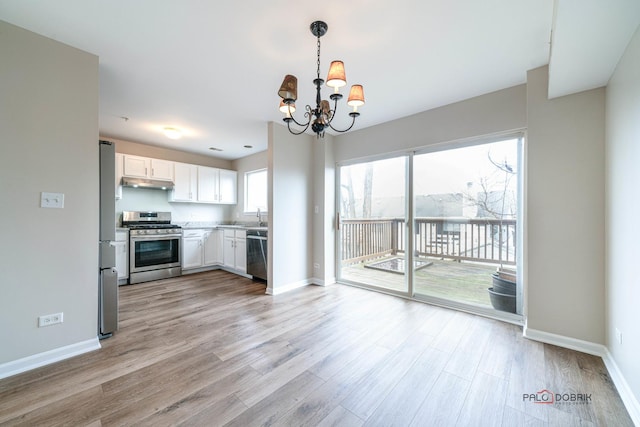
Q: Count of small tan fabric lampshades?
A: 5